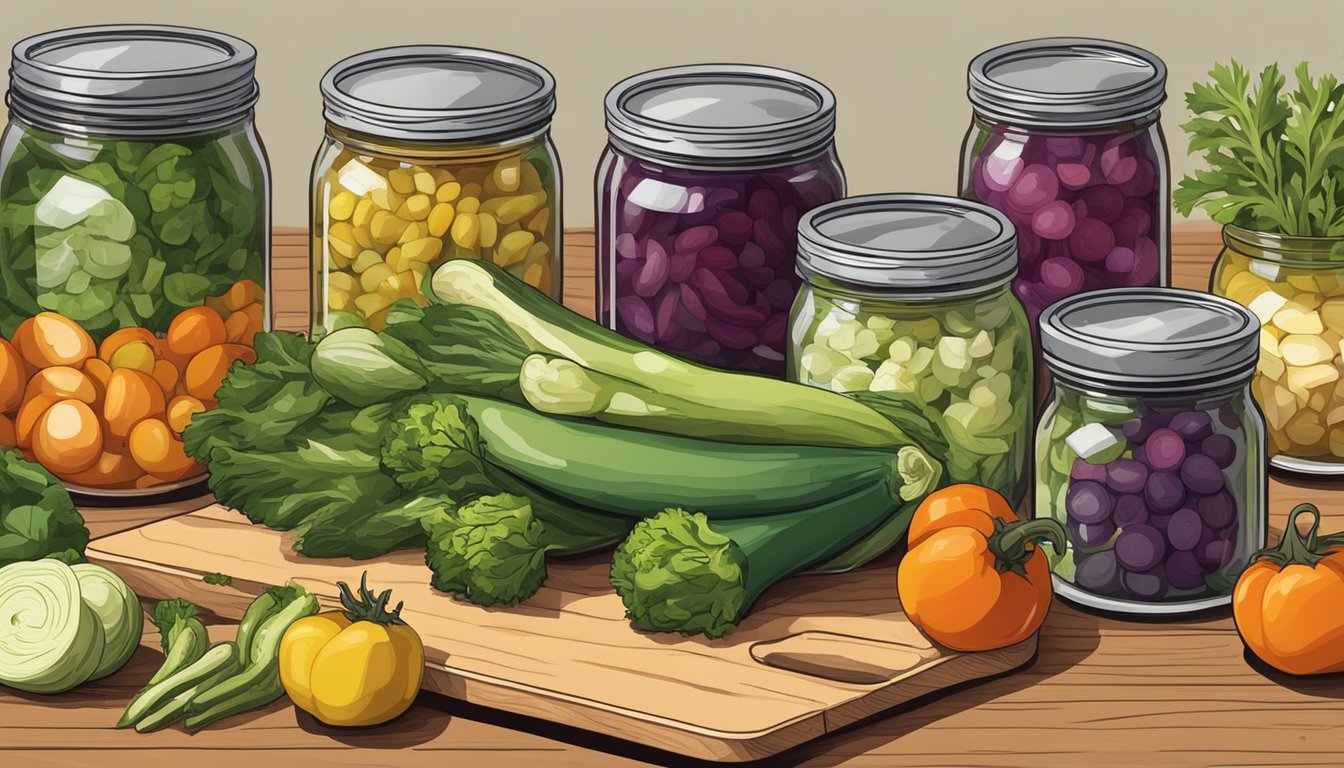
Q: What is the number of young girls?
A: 0